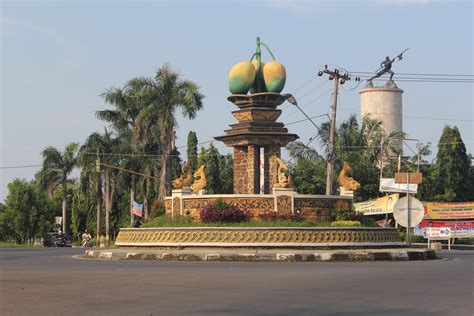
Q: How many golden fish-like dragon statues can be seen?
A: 4